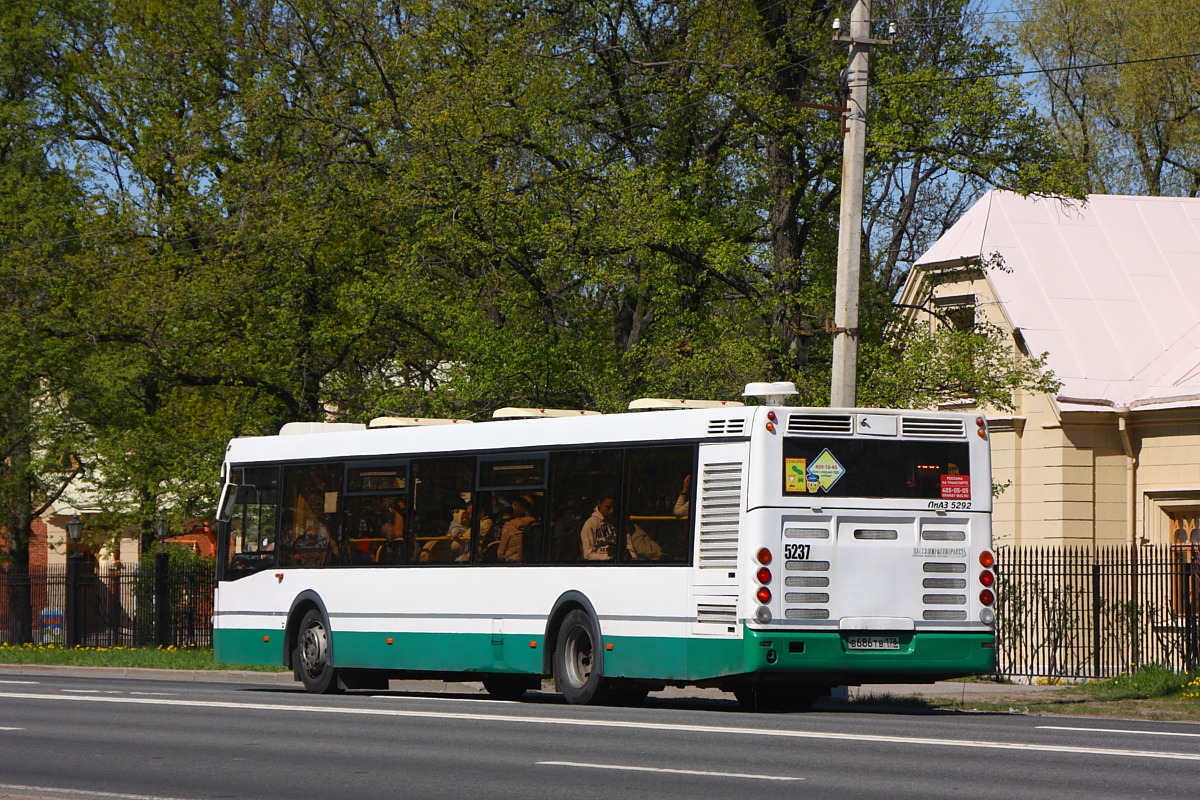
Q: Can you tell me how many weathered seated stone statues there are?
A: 0